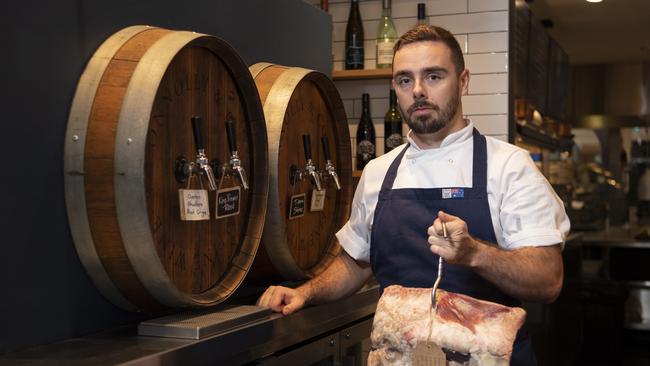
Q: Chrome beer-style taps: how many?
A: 4